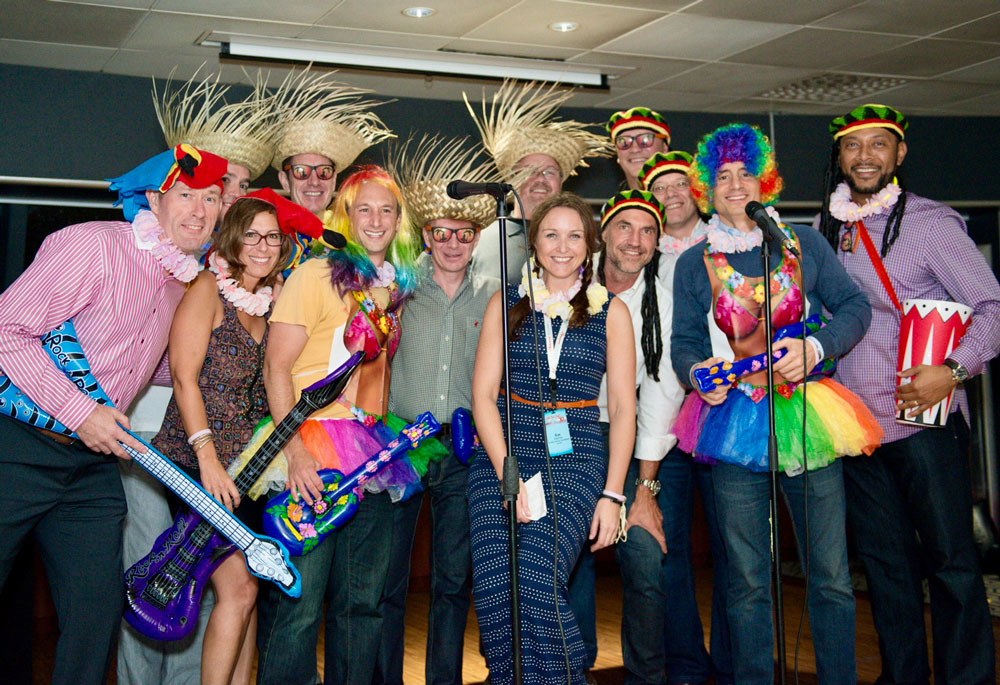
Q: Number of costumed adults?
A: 13